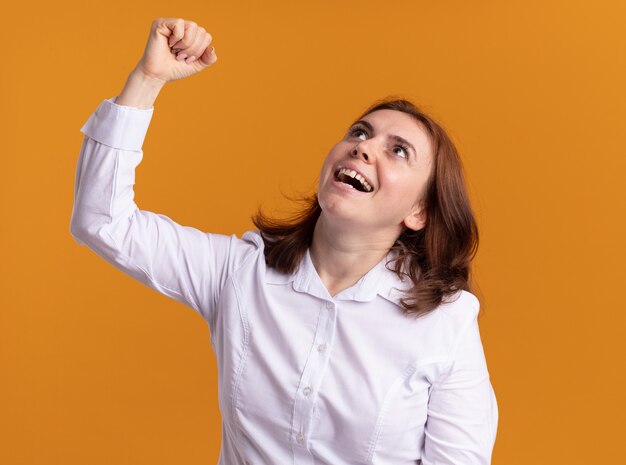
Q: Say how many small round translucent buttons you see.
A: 4